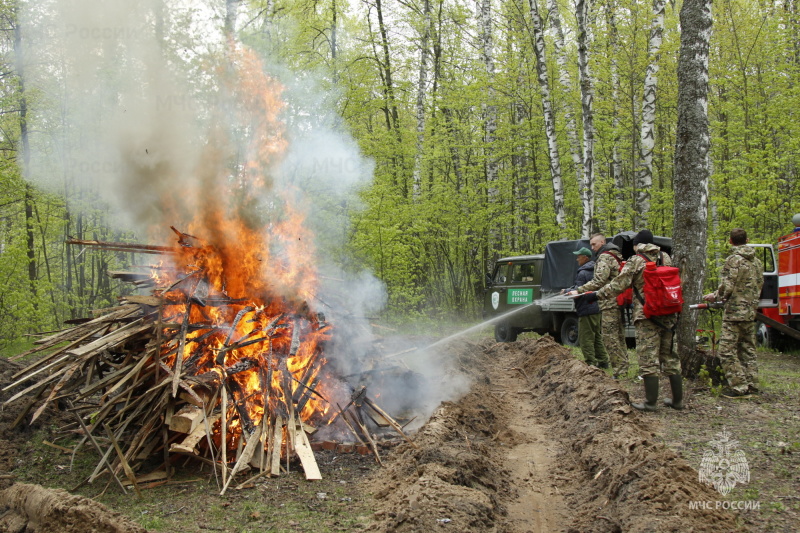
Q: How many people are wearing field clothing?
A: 3